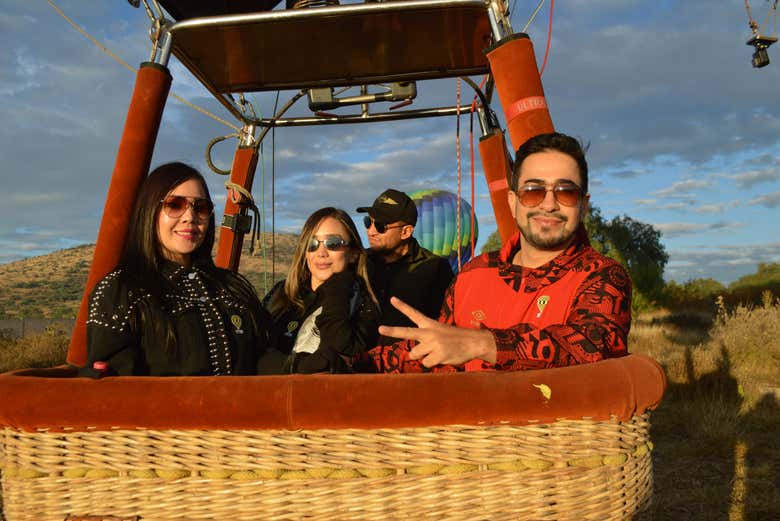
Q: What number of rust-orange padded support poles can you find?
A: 4